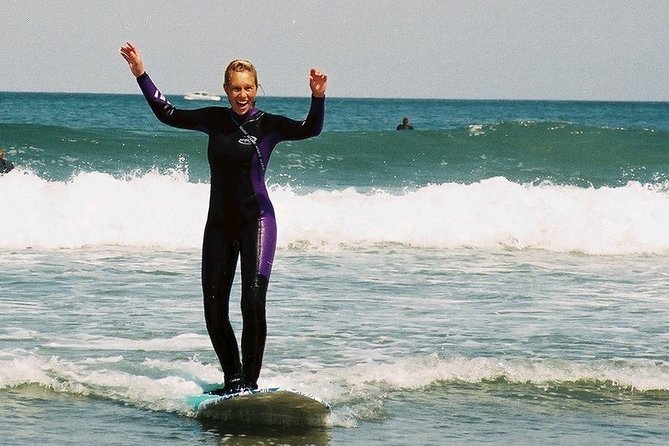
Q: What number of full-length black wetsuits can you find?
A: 1